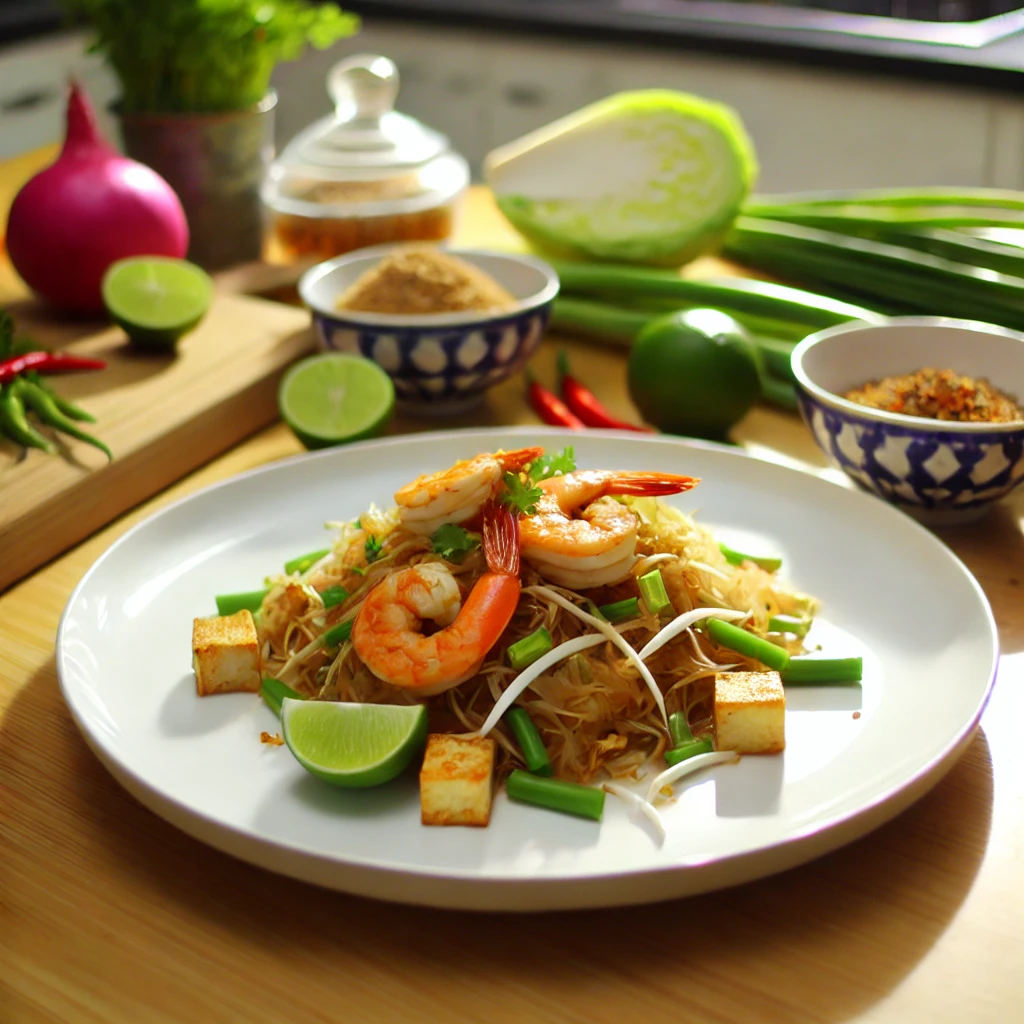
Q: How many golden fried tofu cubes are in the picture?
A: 3